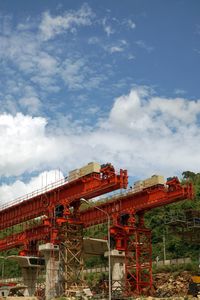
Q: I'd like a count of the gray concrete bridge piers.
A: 3